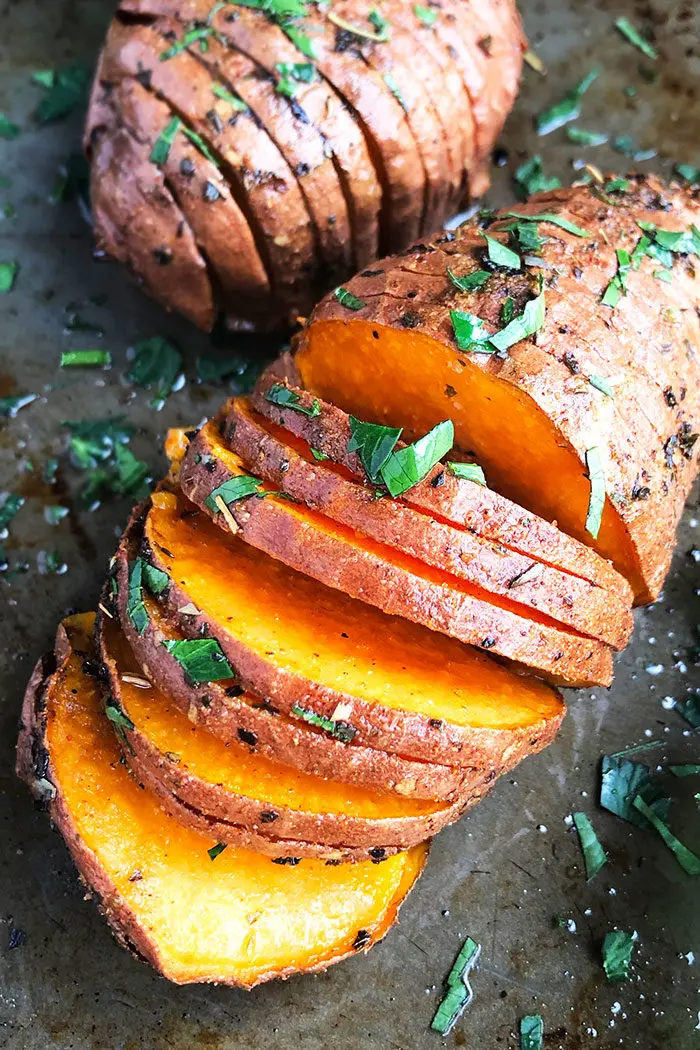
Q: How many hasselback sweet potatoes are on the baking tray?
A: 2